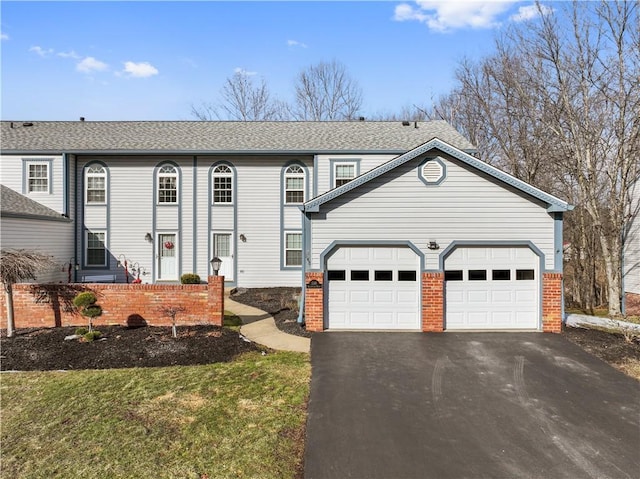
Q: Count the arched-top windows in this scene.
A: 4